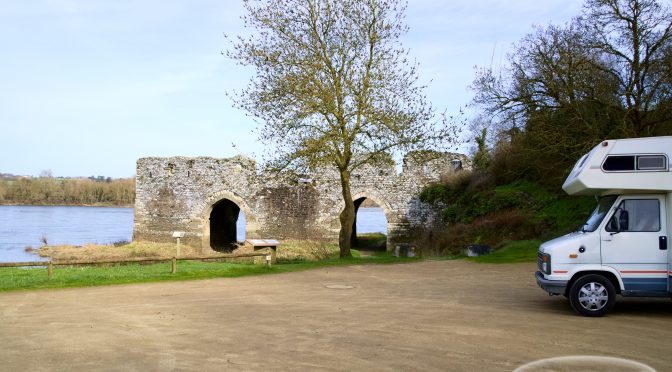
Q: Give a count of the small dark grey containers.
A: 2